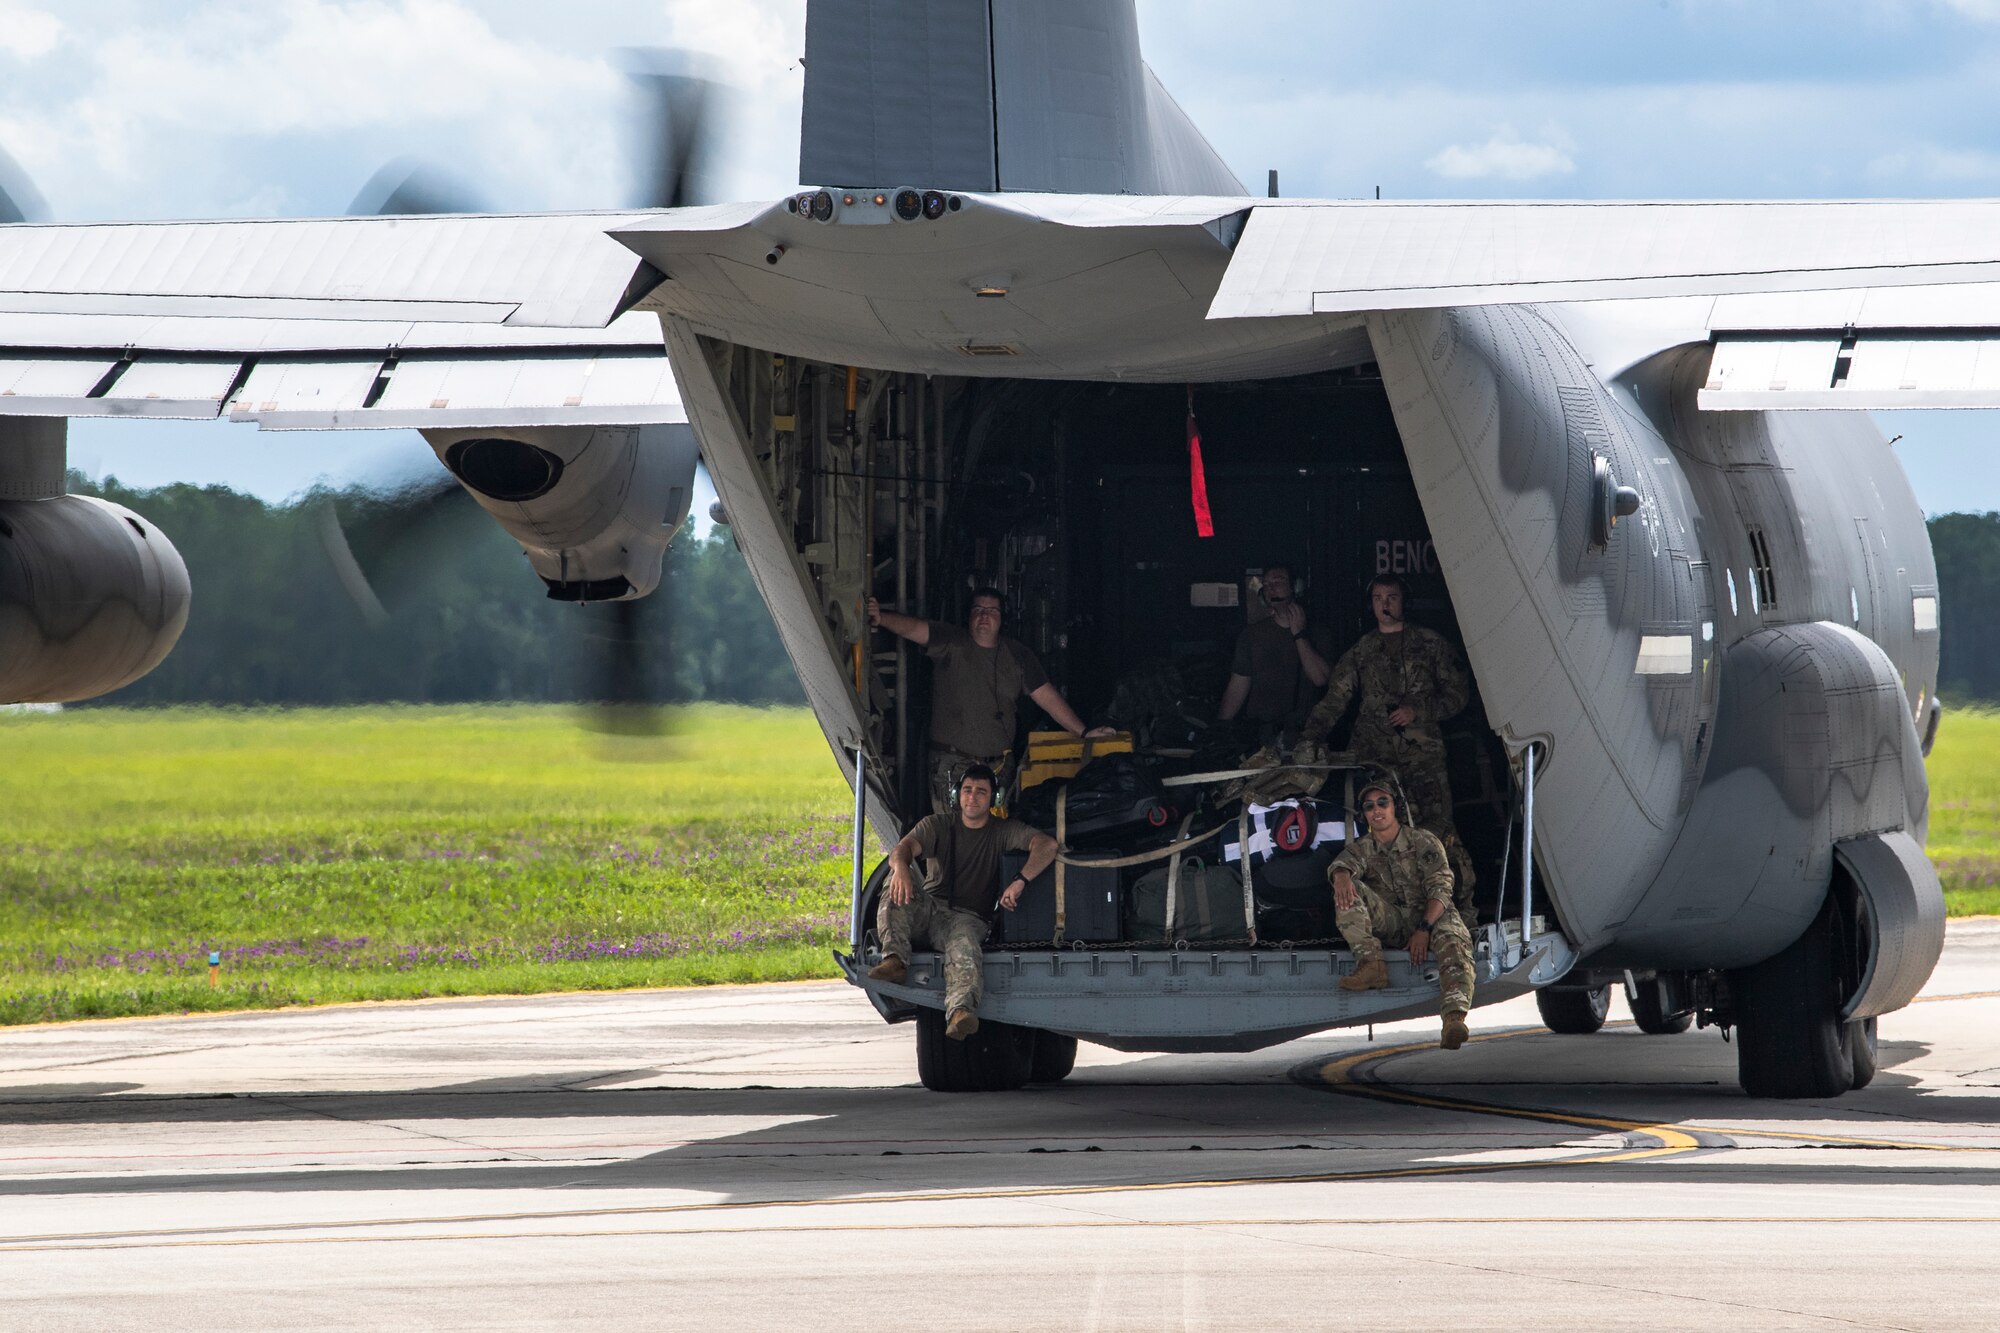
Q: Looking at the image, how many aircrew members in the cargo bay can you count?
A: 5